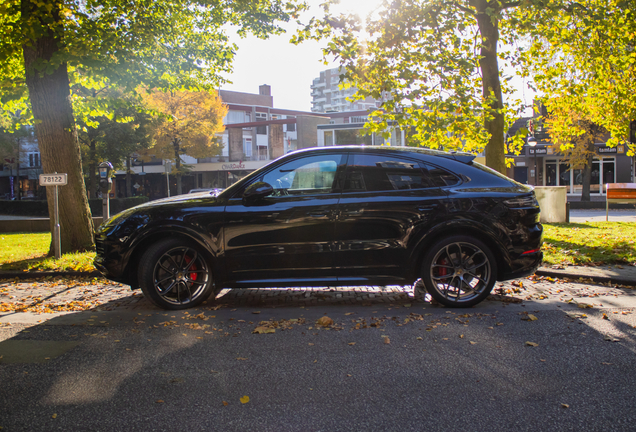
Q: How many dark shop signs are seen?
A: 2